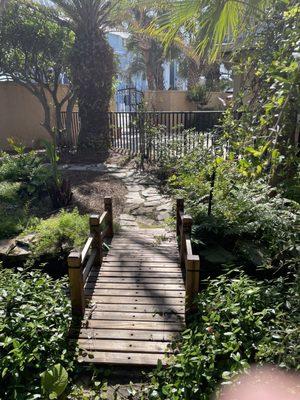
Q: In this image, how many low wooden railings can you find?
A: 2